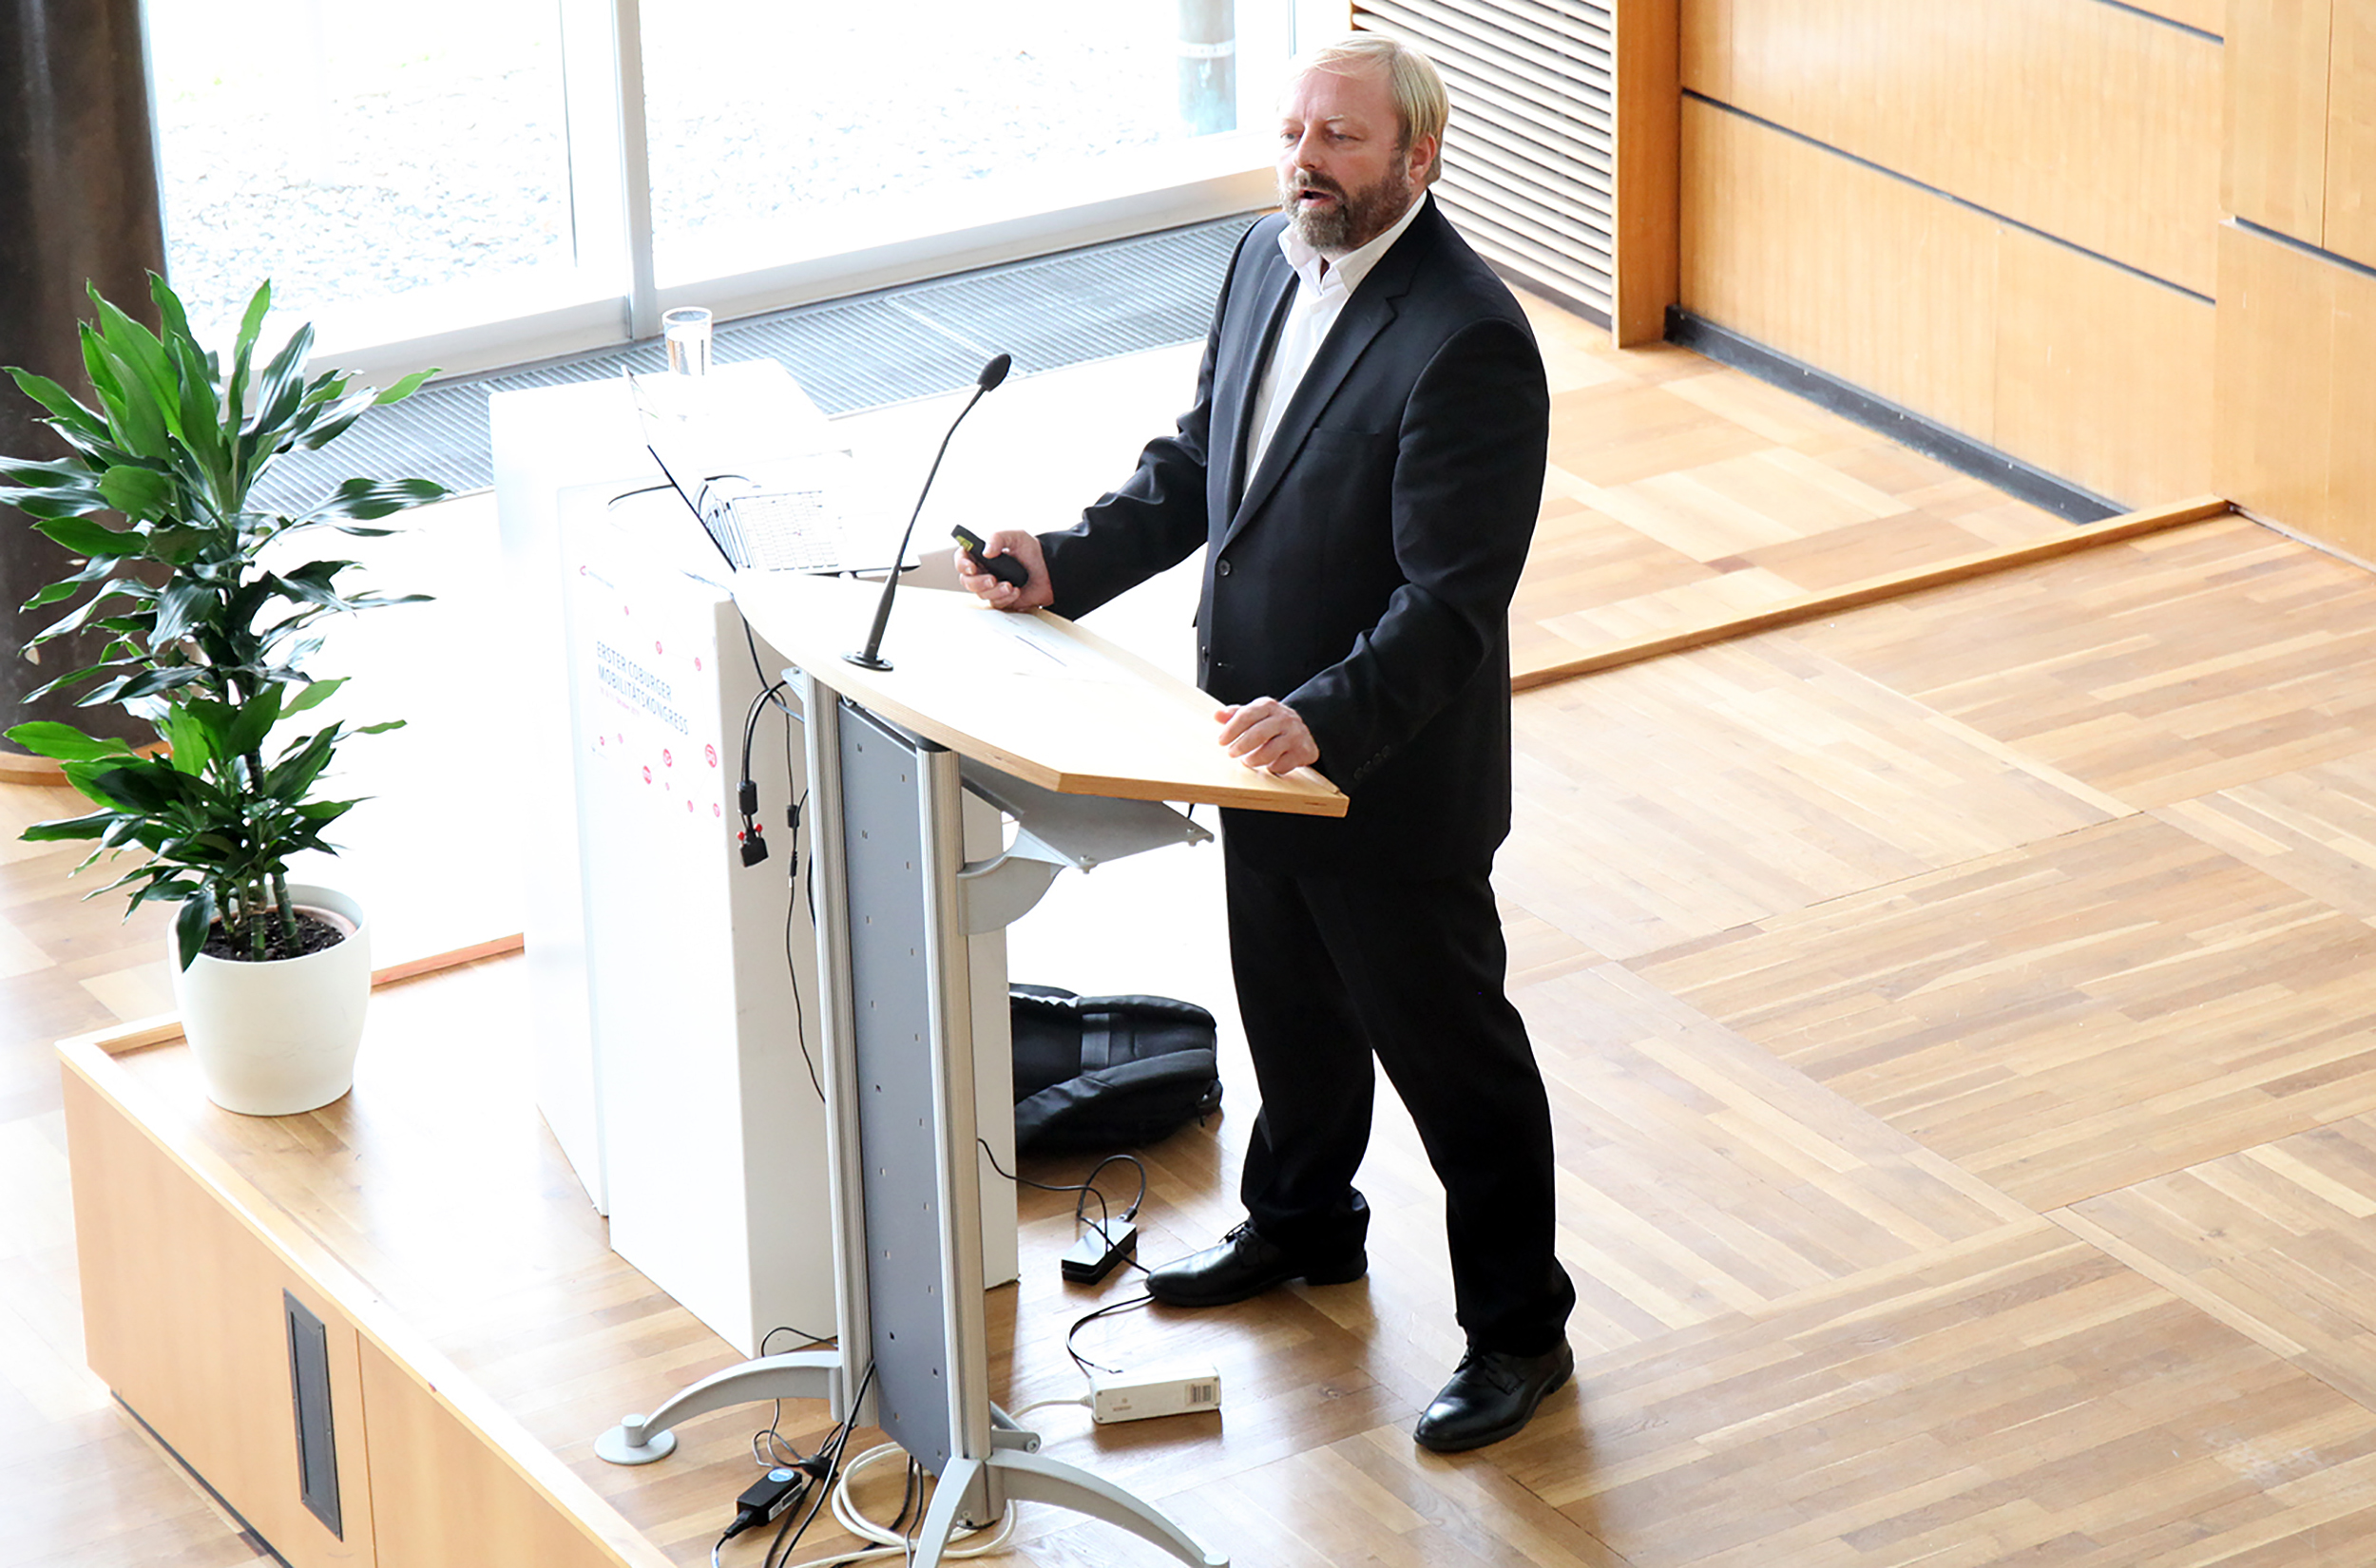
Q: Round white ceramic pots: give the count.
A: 1